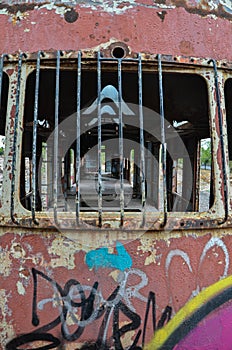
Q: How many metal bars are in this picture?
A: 10